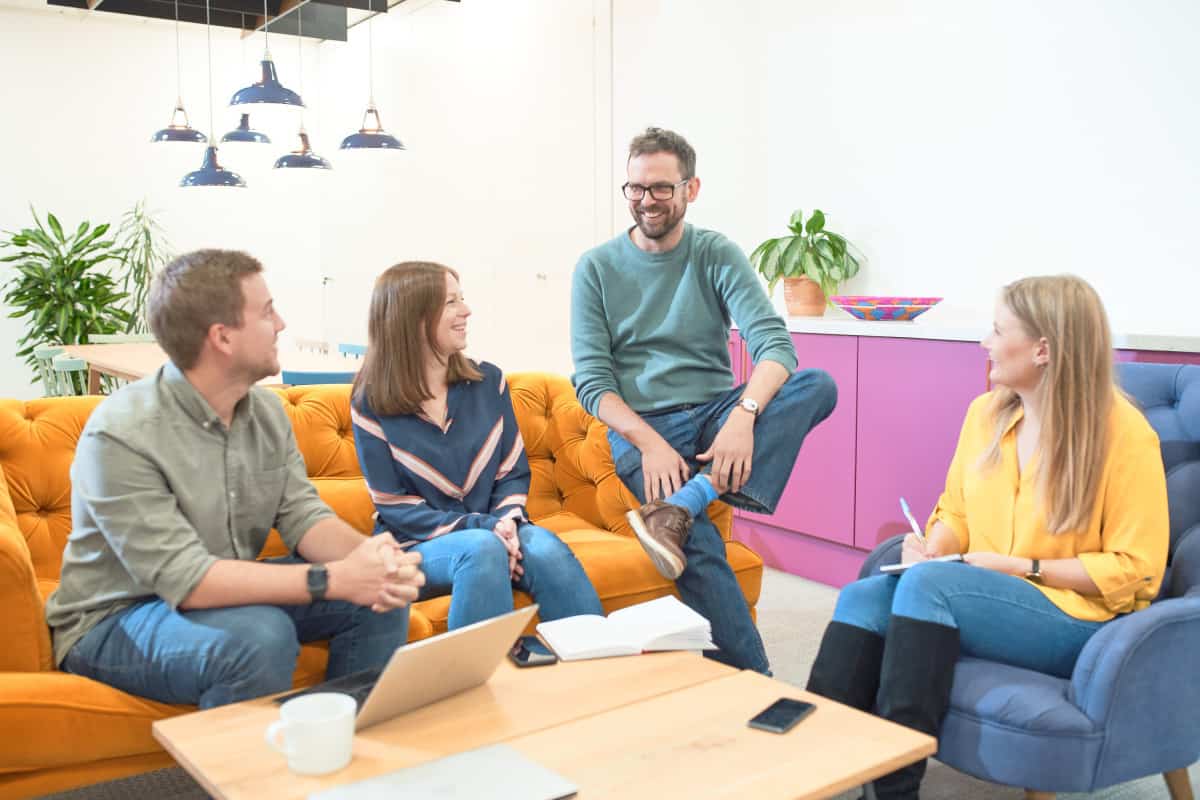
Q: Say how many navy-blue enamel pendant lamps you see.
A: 6